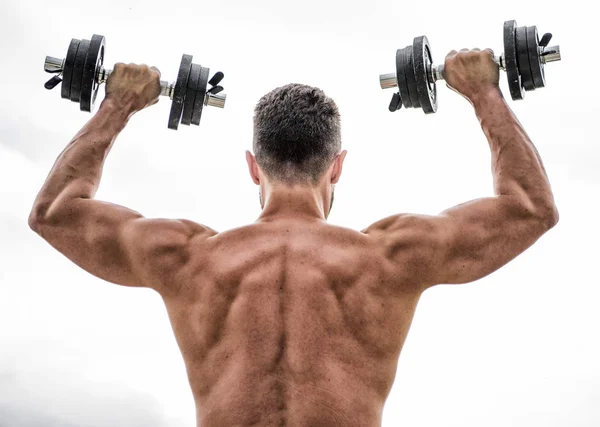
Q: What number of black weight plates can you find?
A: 12